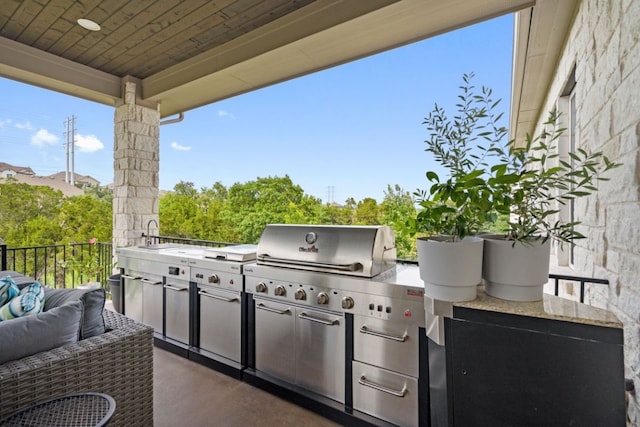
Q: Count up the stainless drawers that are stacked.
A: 2